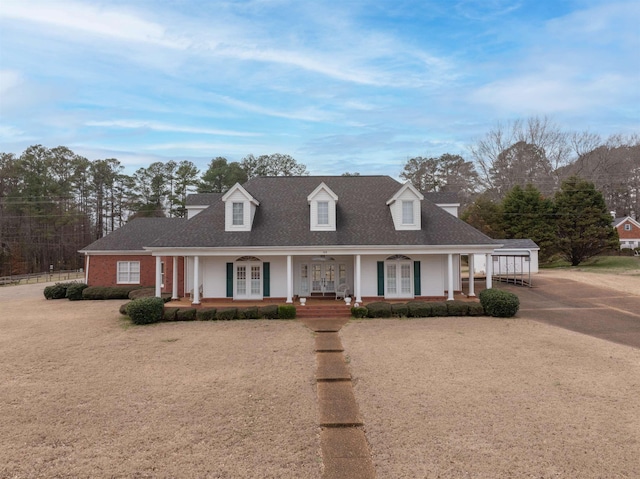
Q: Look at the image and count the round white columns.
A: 8